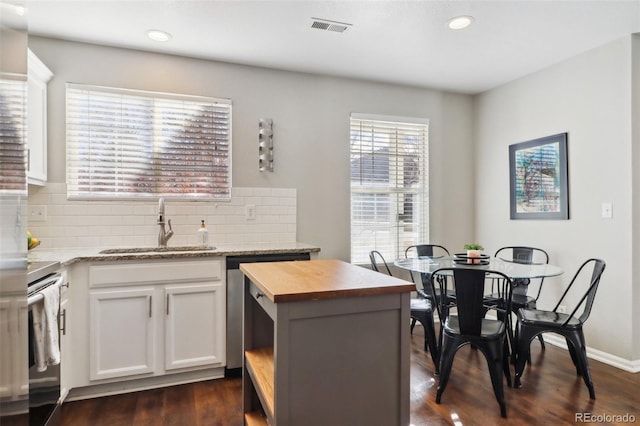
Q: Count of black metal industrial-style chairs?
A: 5